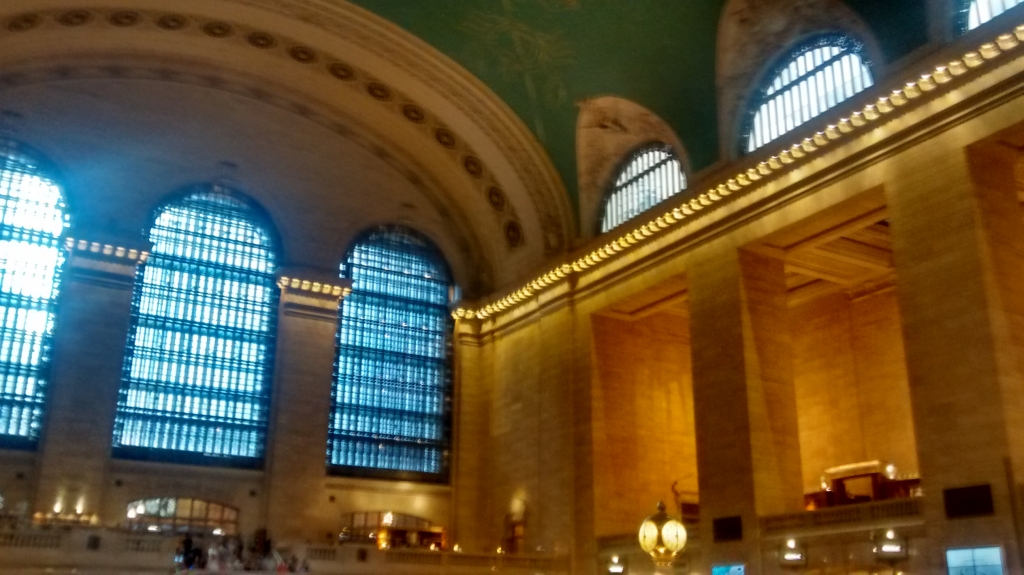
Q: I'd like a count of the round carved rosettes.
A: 14